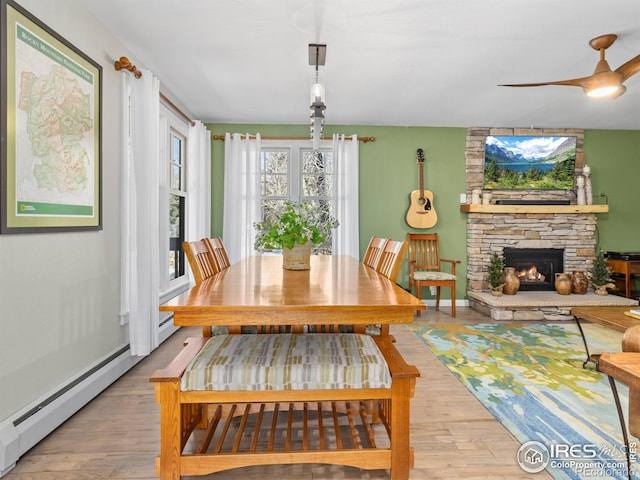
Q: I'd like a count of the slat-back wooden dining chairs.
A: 5